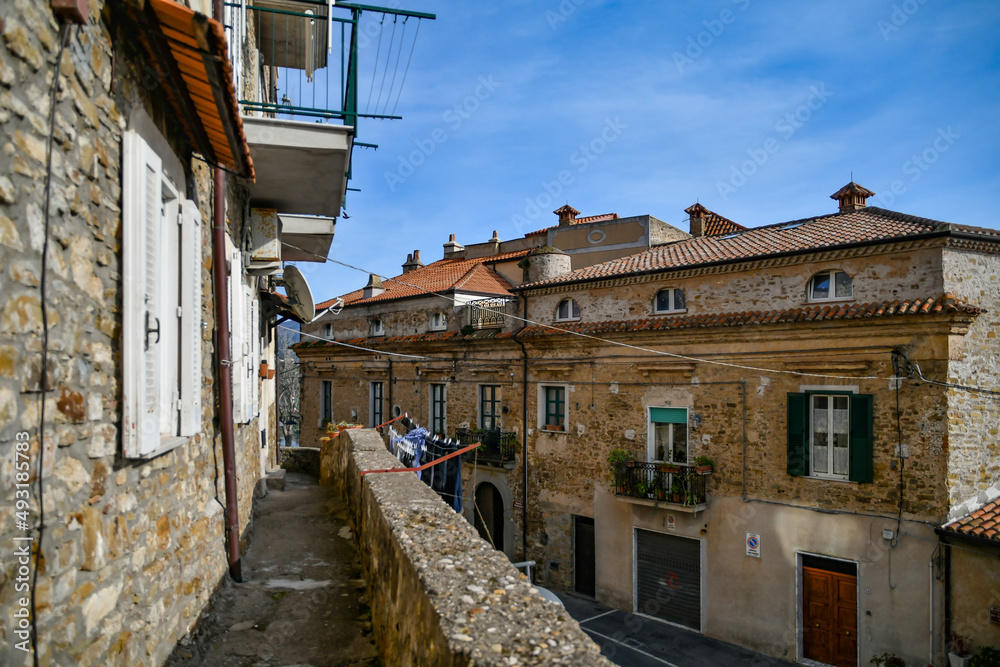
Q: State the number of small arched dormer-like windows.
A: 6